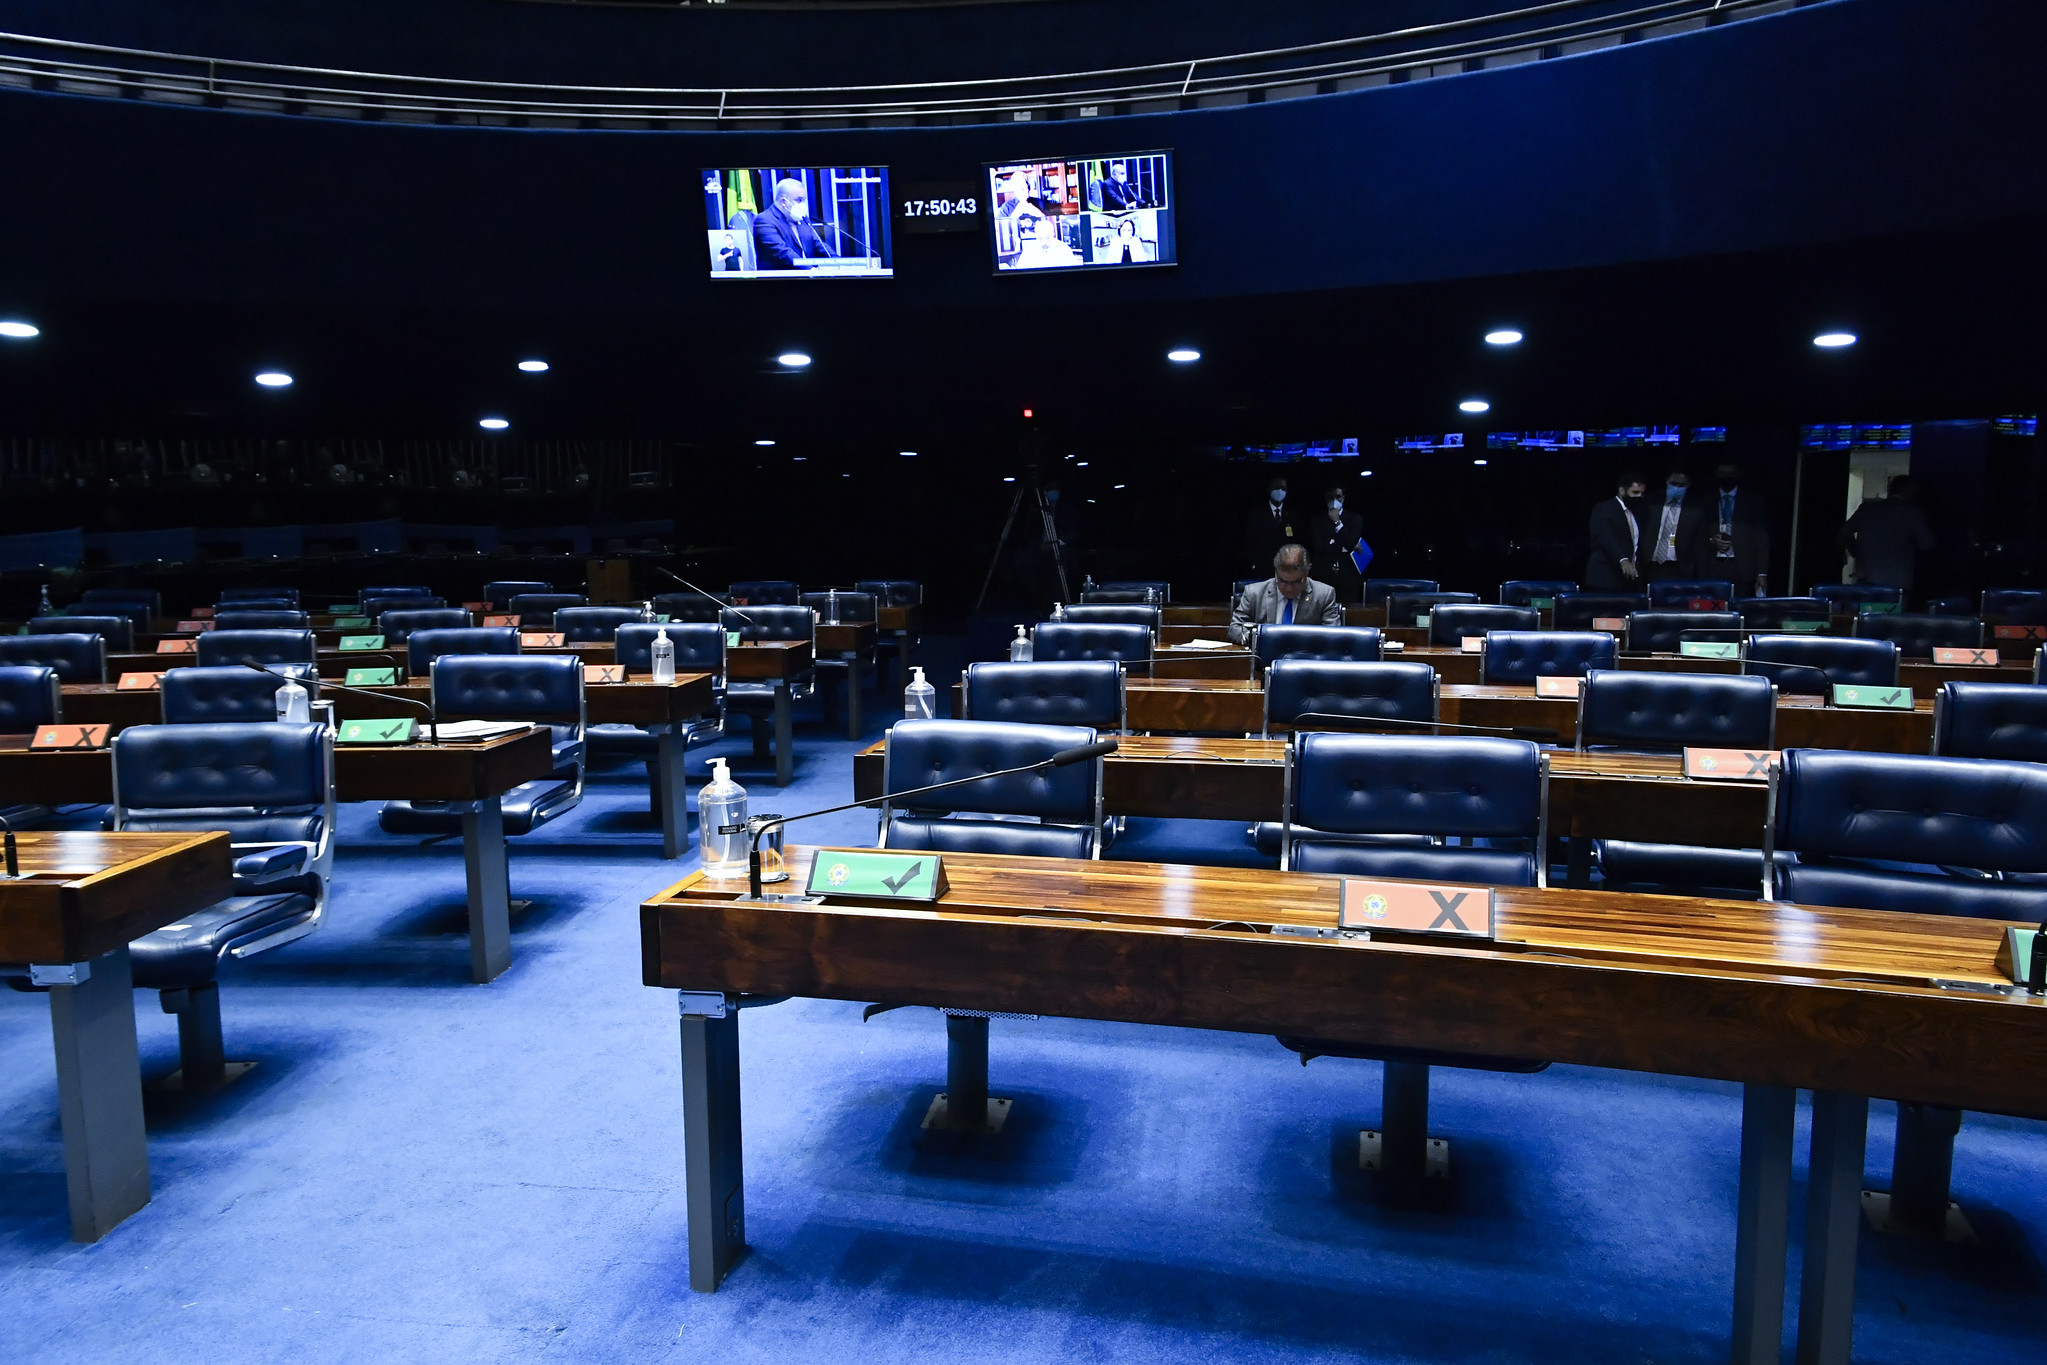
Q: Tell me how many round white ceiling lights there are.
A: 9